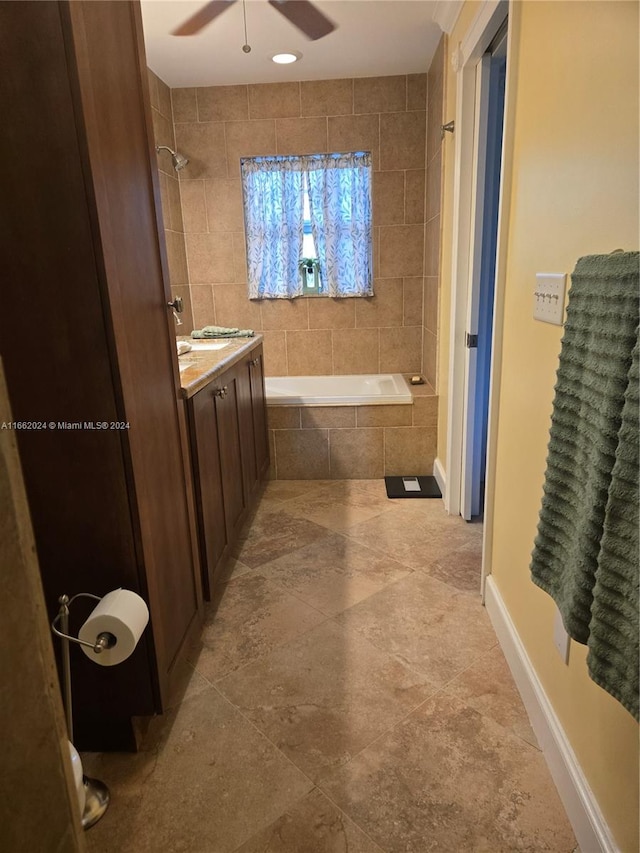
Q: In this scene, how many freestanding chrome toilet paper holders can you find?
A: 1